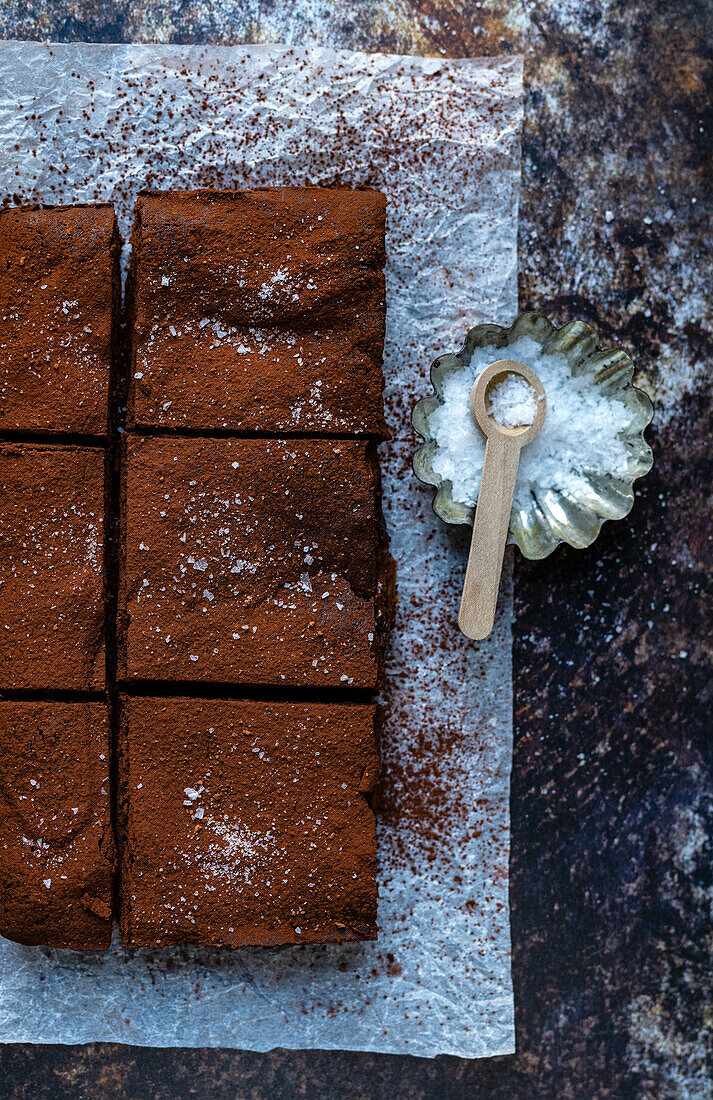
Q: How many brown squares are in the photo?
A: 6